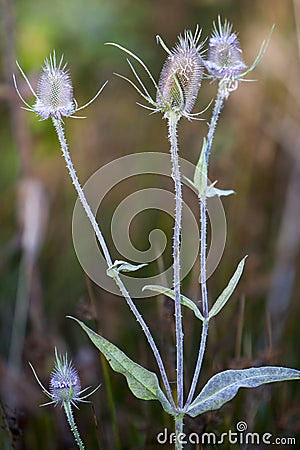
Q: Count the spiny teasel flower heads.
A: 4